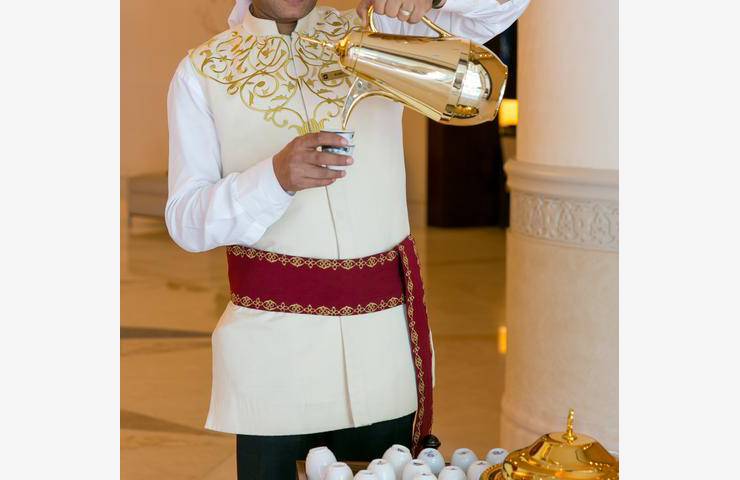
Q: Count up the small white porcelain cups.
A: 12